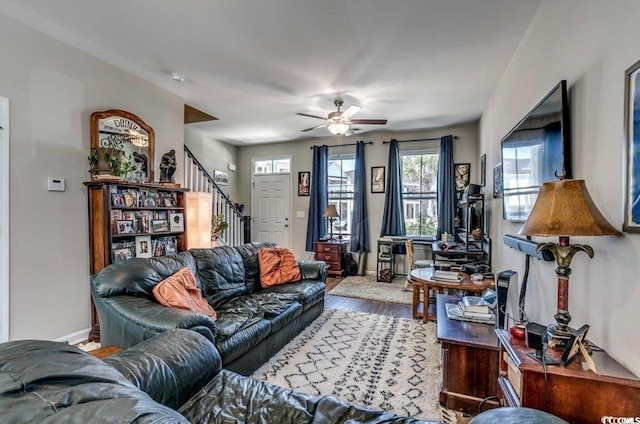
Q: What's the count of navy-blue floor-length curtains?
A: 4